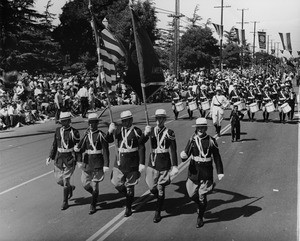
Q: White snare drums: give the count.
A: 7